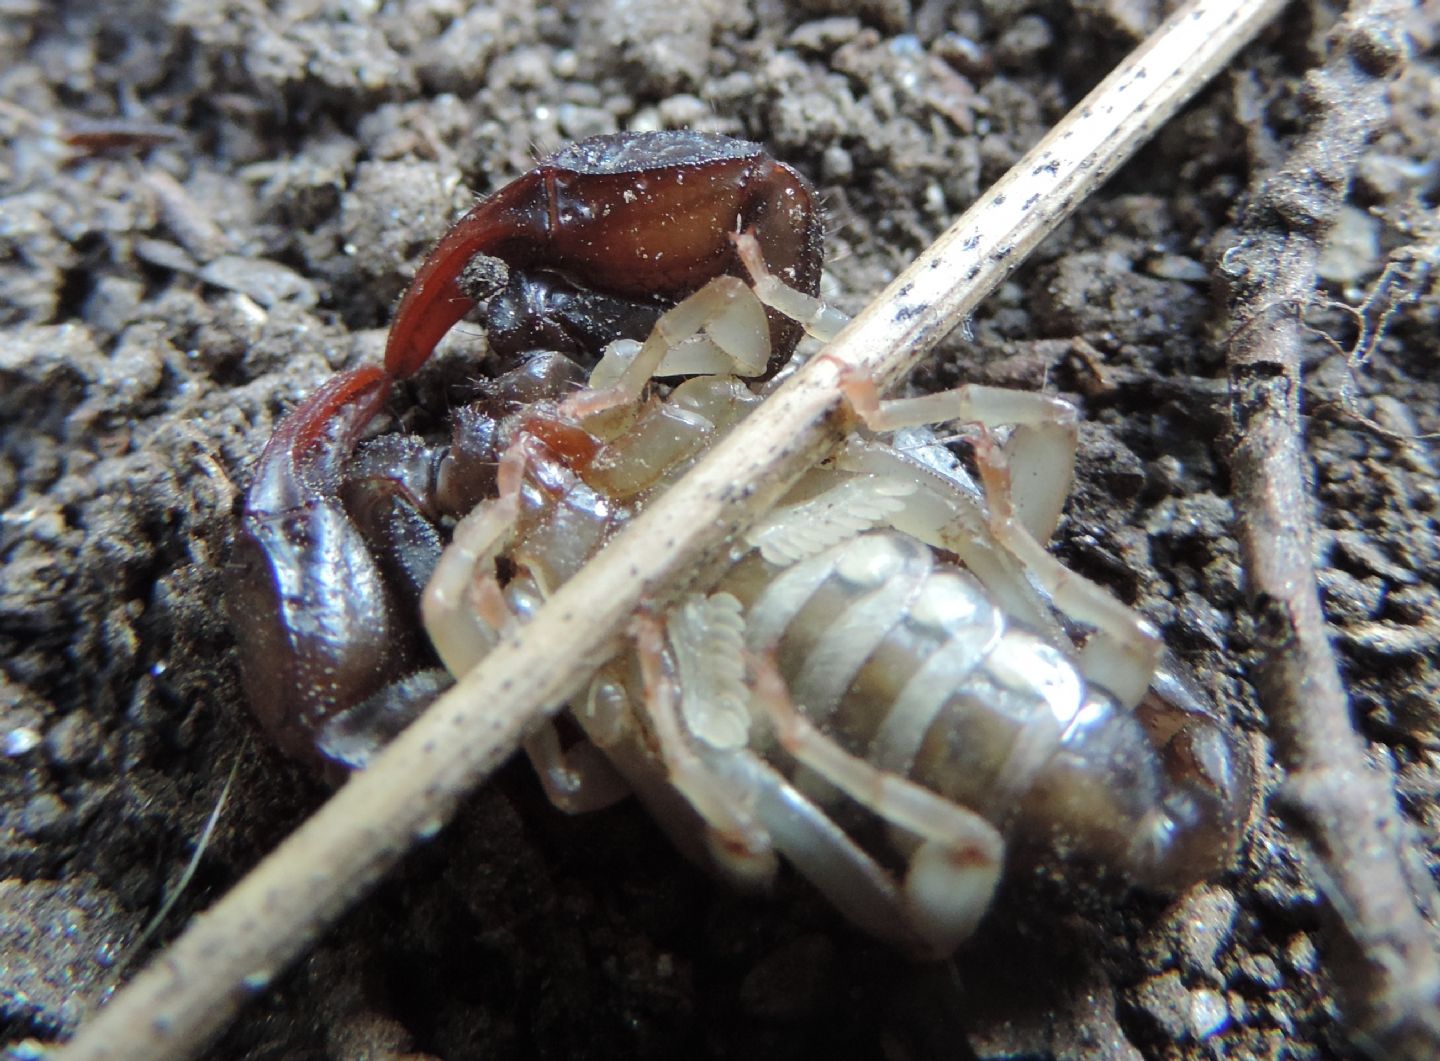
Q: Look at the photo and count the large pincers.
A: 2